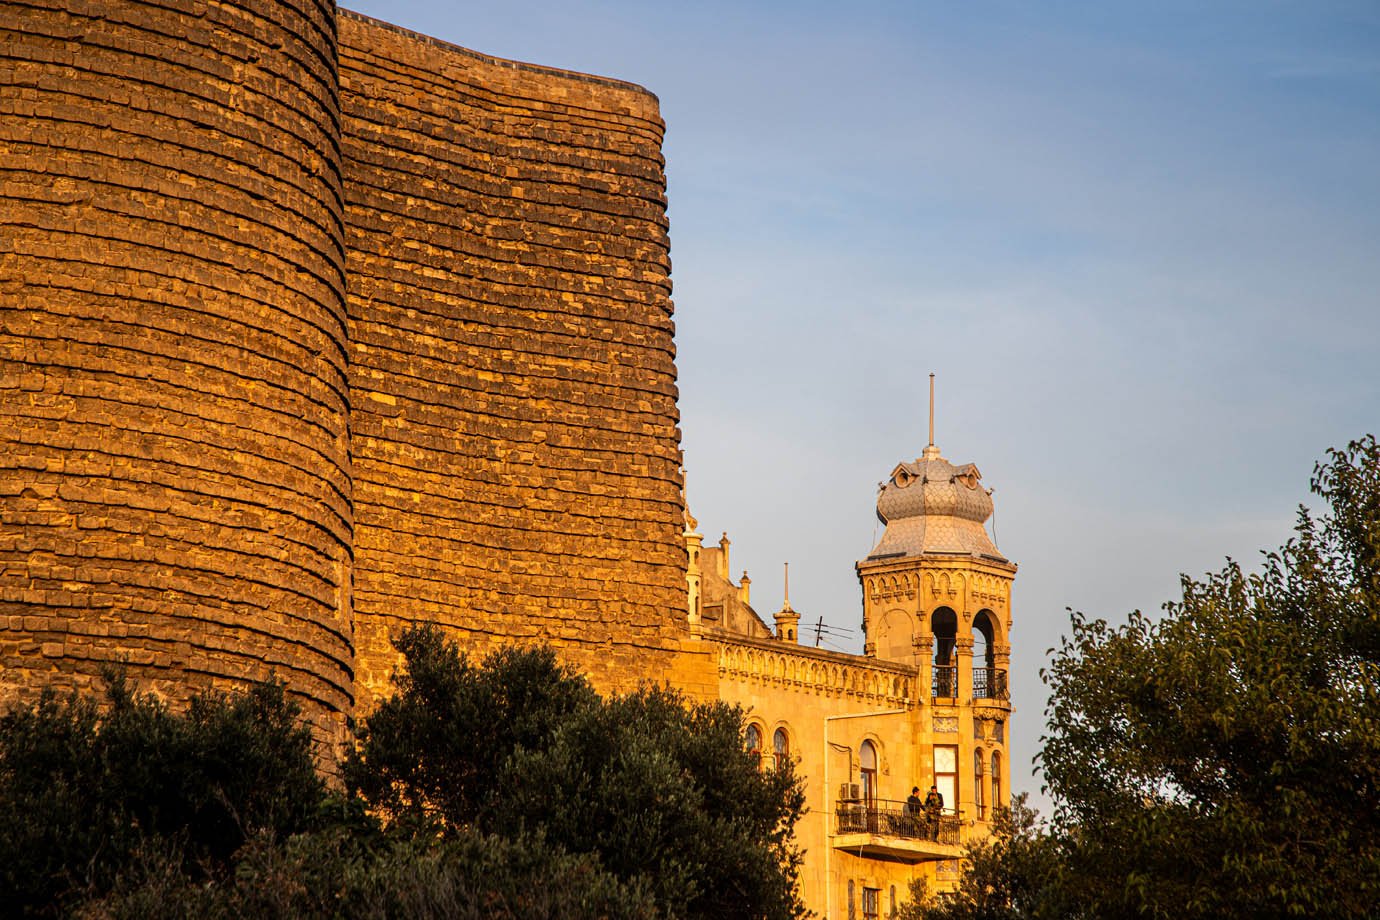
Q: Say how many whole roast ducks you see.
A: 0